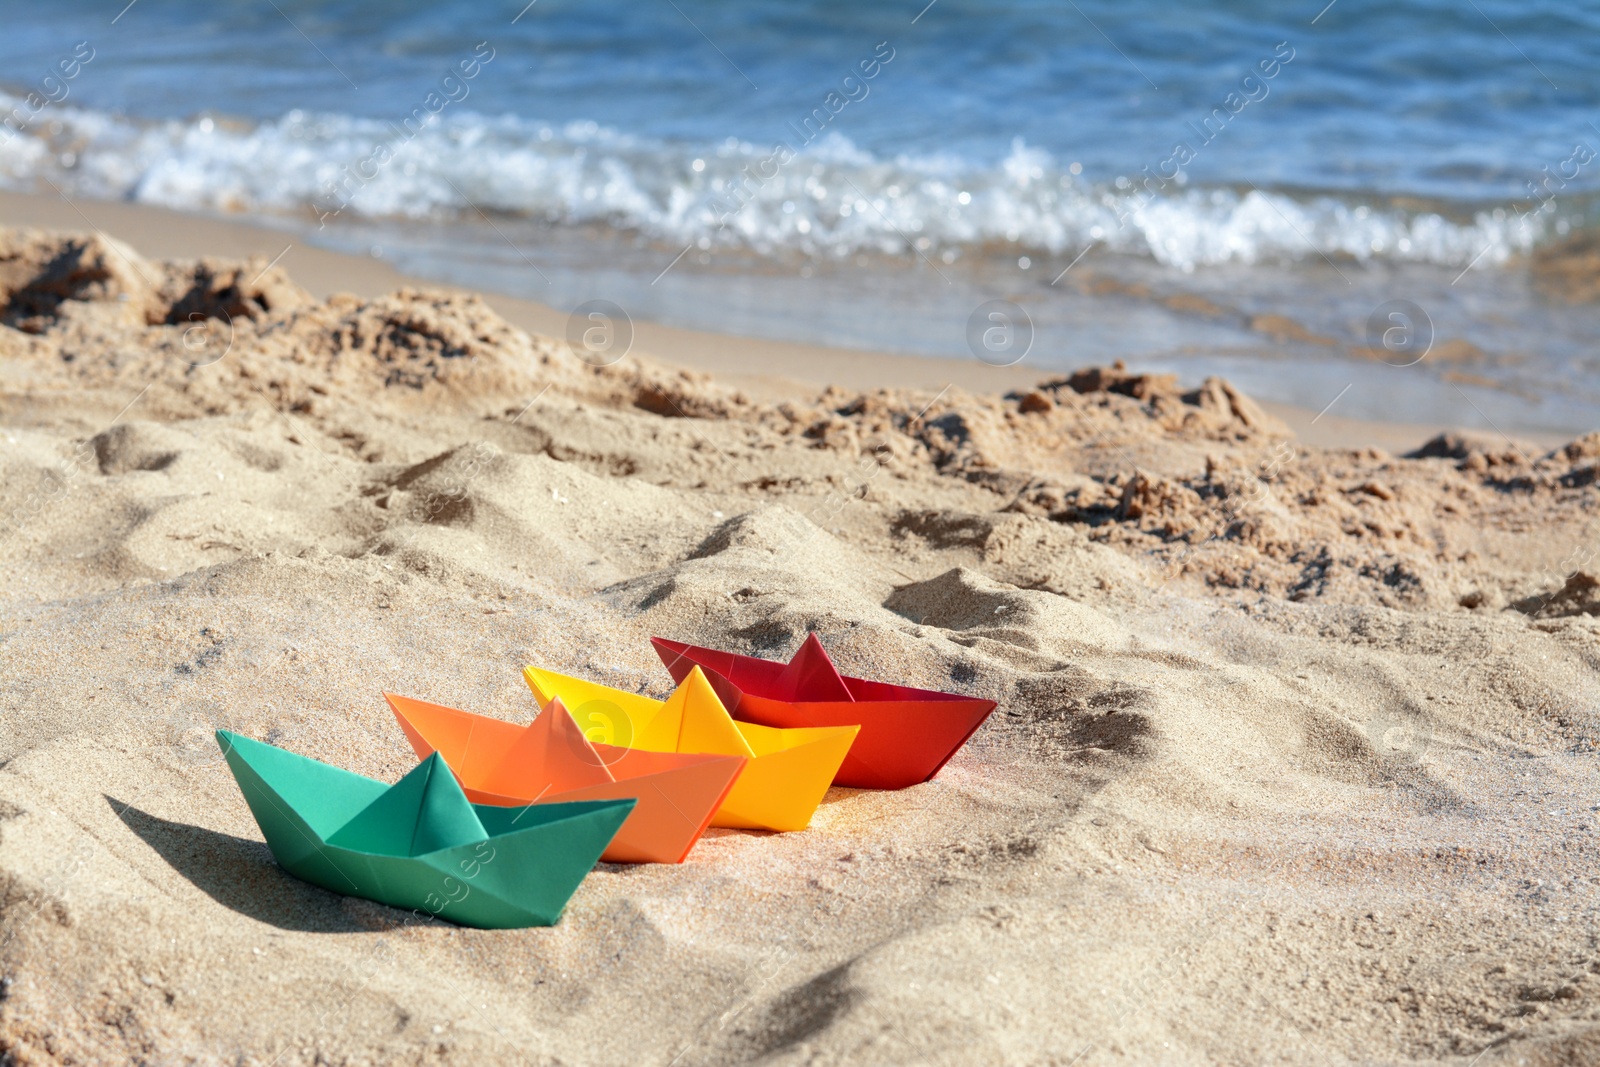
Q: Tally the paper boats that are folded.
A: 4